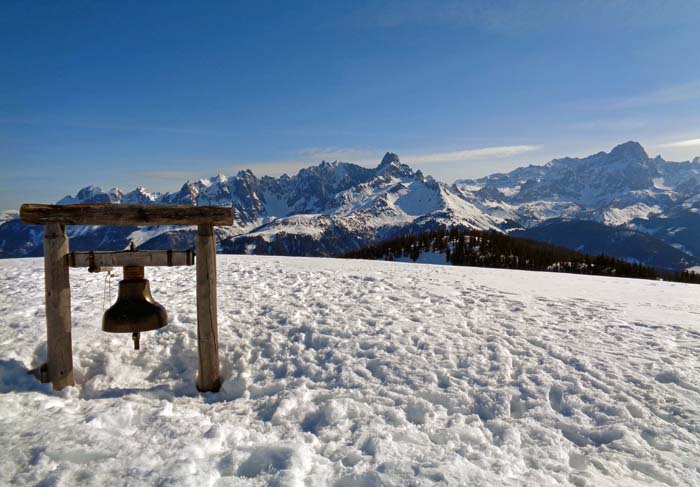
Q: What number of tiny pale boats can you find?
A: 0